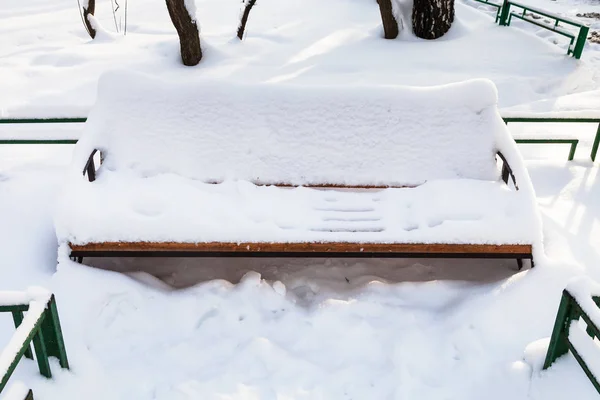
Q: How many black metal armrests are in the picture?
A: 2